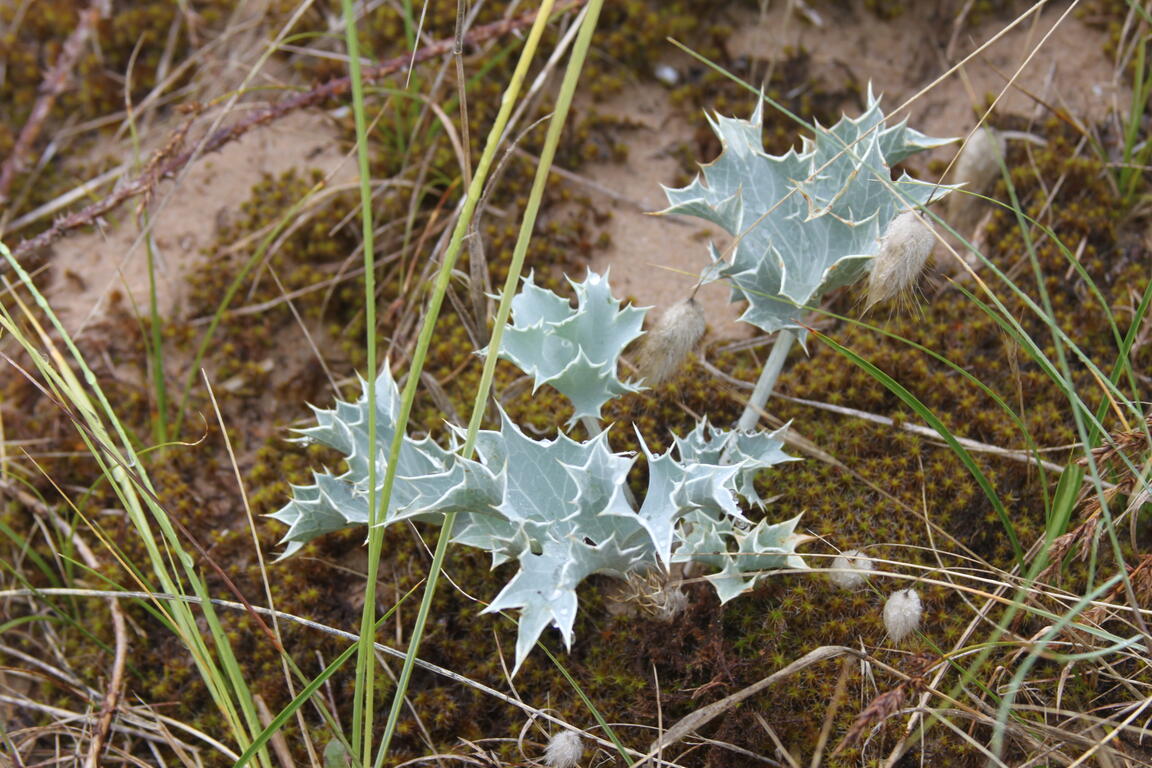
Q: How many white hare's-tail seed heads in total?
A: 6